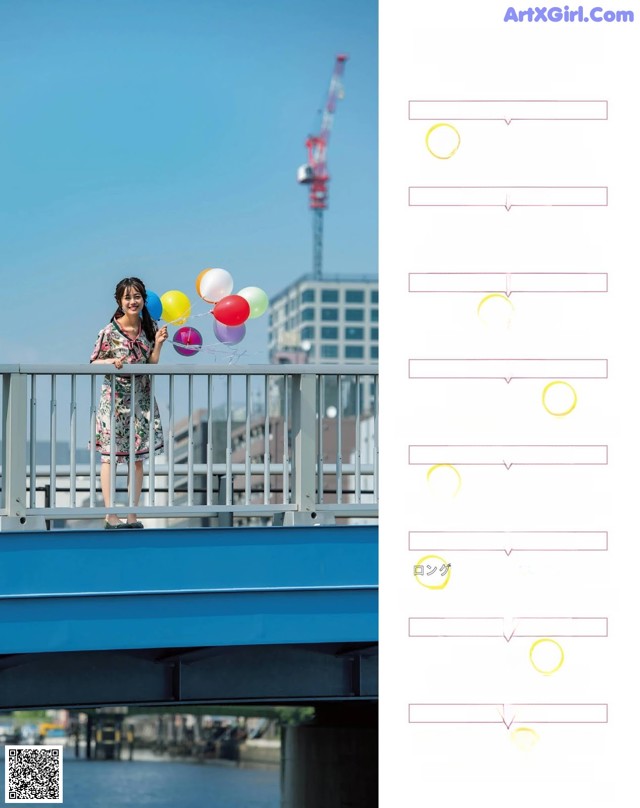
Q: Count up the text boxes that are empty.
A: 8